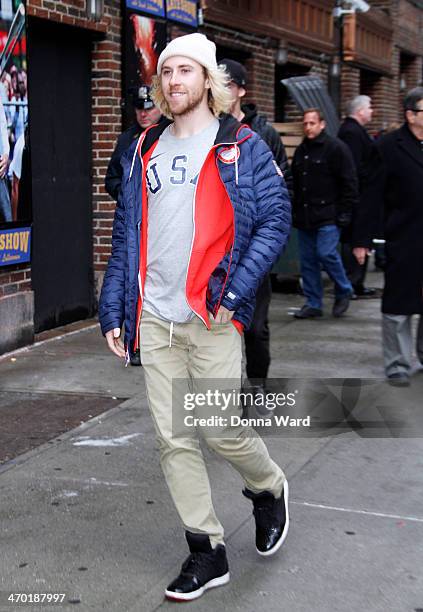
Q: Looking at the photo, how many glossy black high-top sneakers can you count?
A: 2